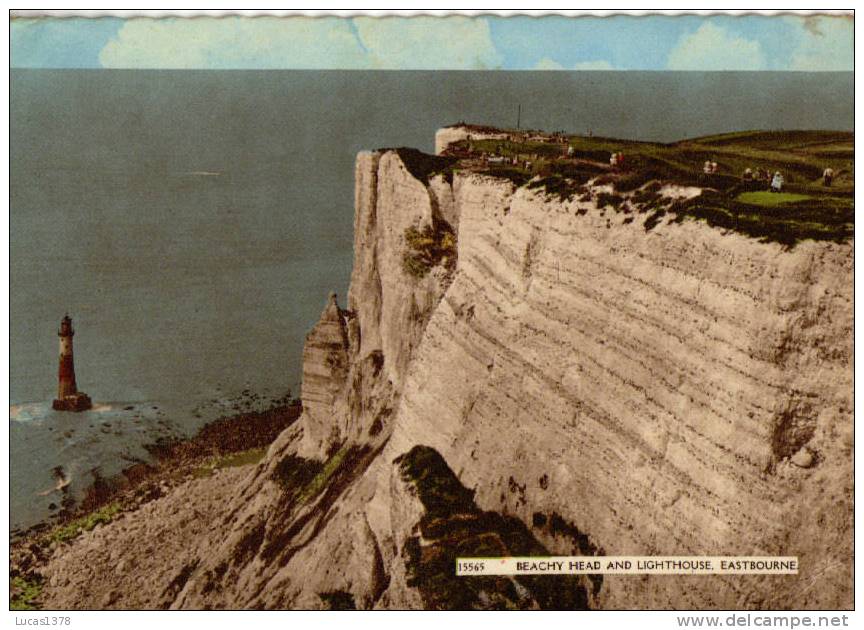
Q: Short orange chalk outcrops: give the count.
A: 0